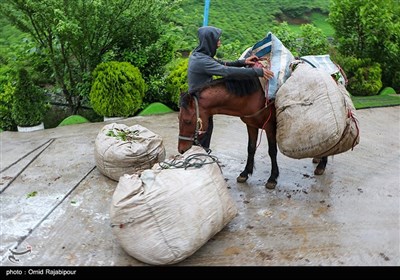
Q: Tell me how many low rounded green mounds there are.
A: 3